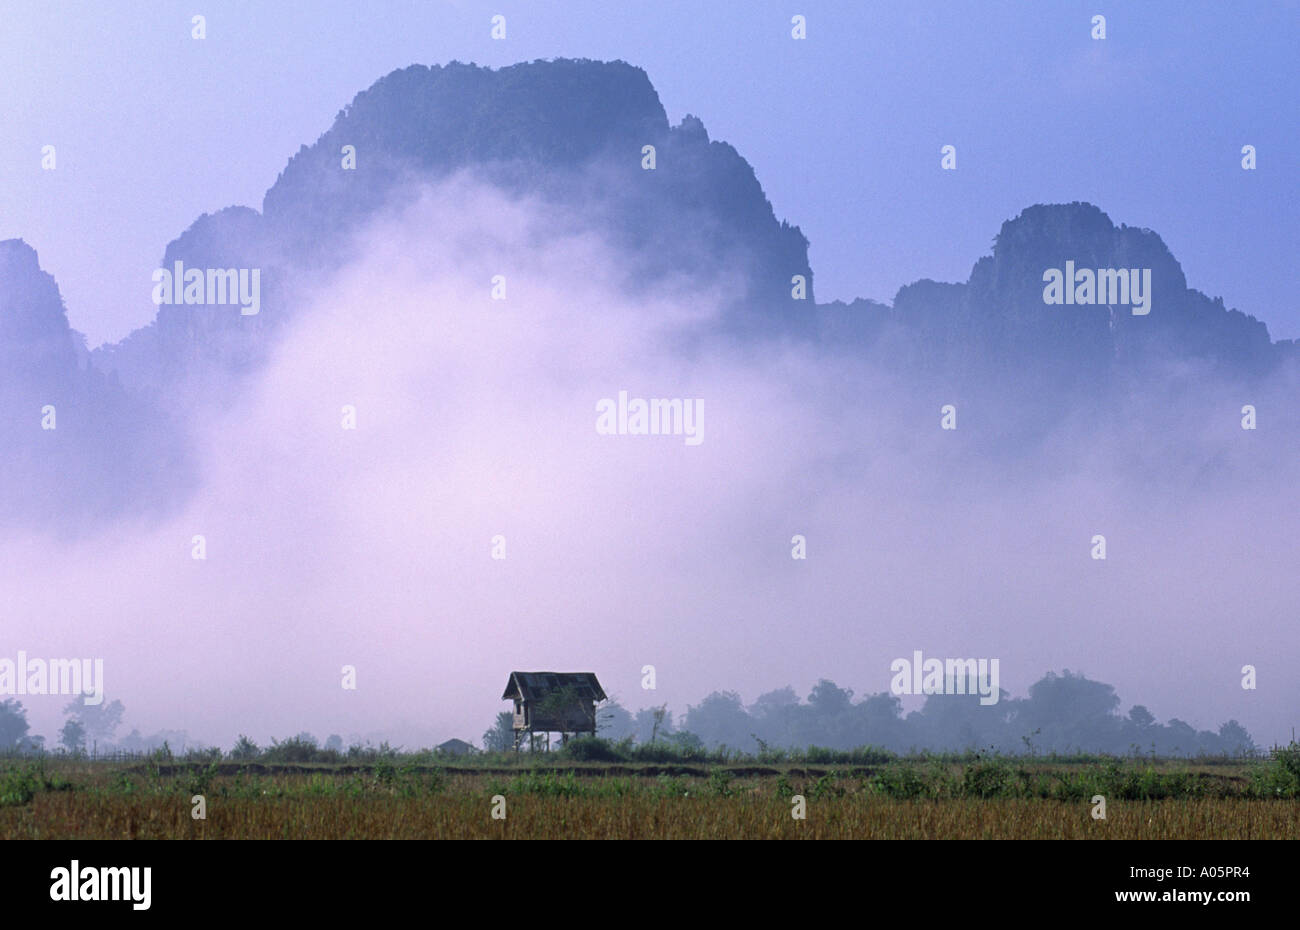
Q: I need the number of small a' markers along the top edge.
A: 4